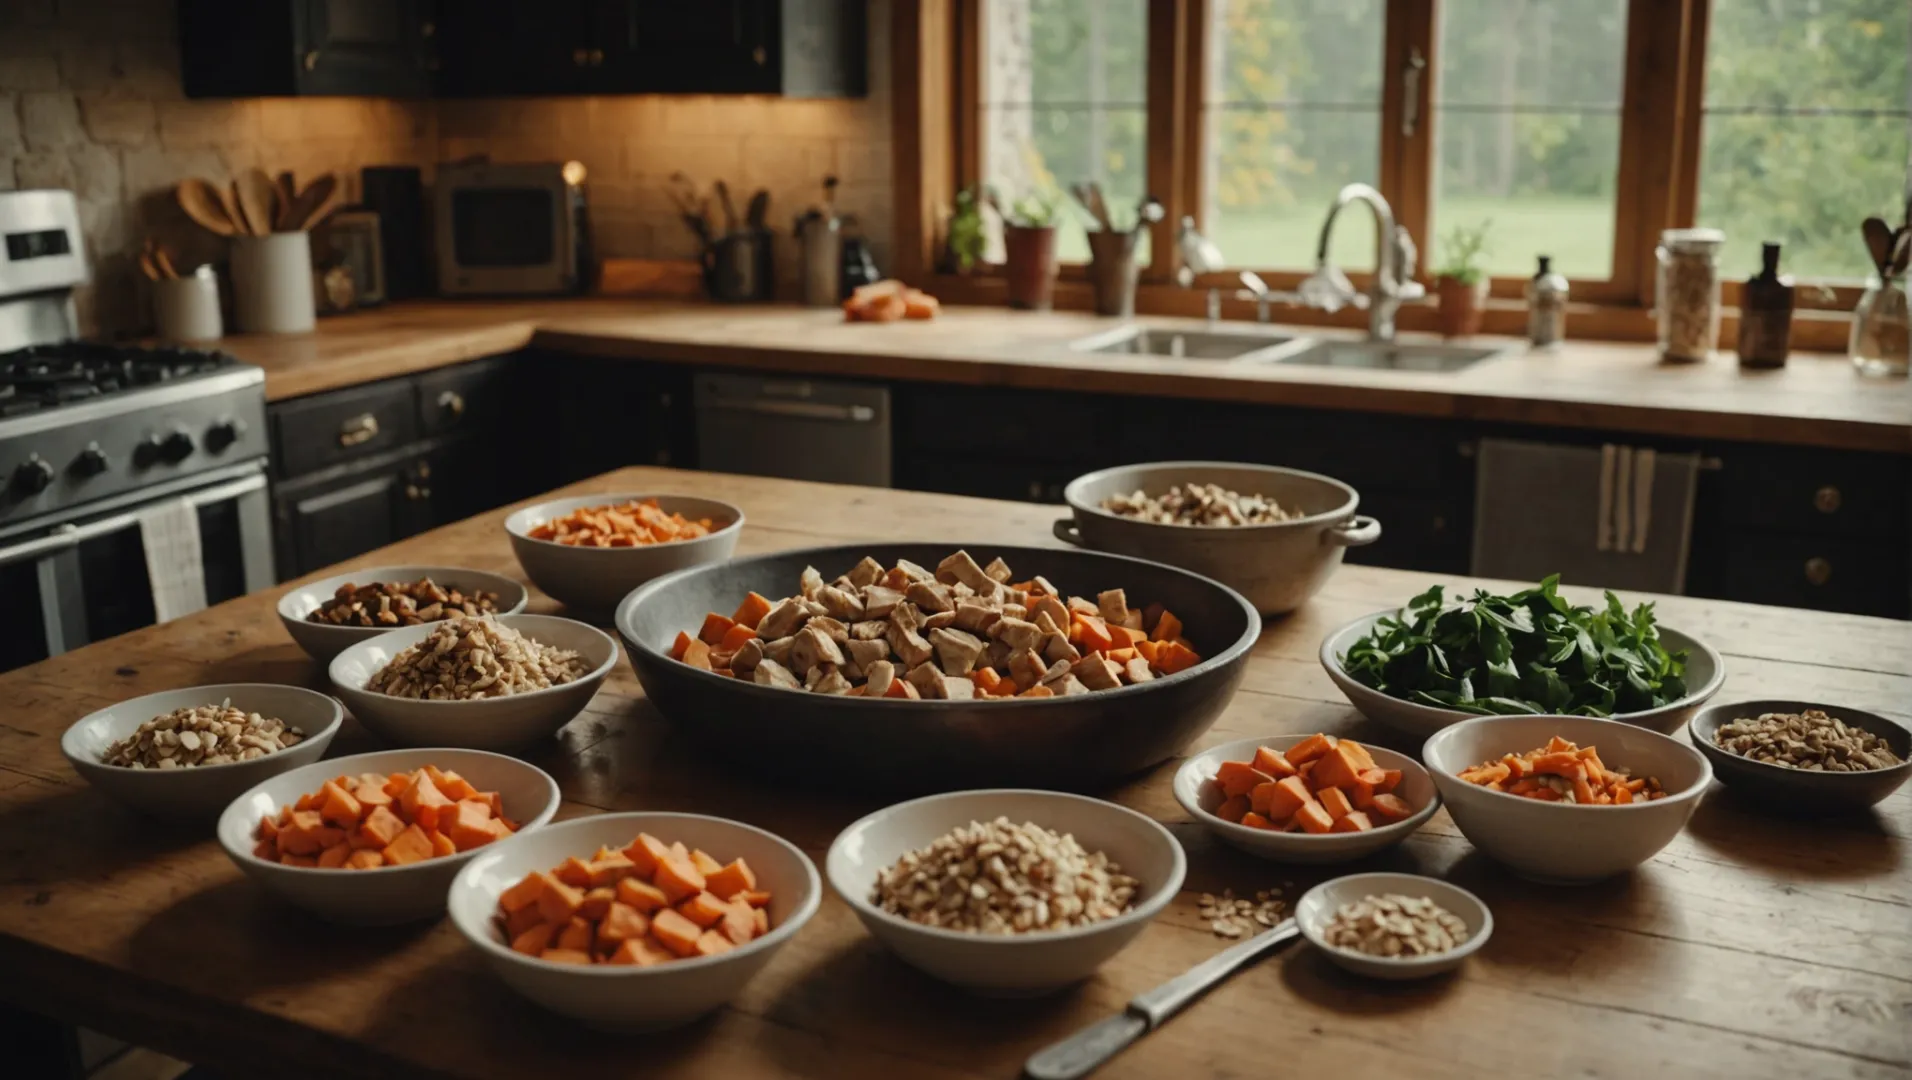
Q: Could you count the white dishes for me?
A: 11